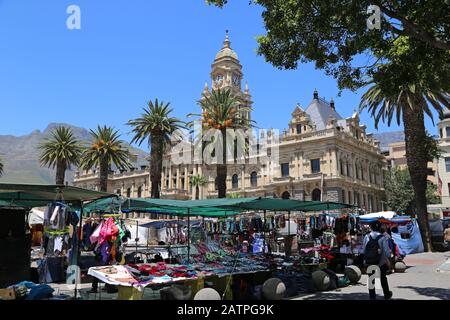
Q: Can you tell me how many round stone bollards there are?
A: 5